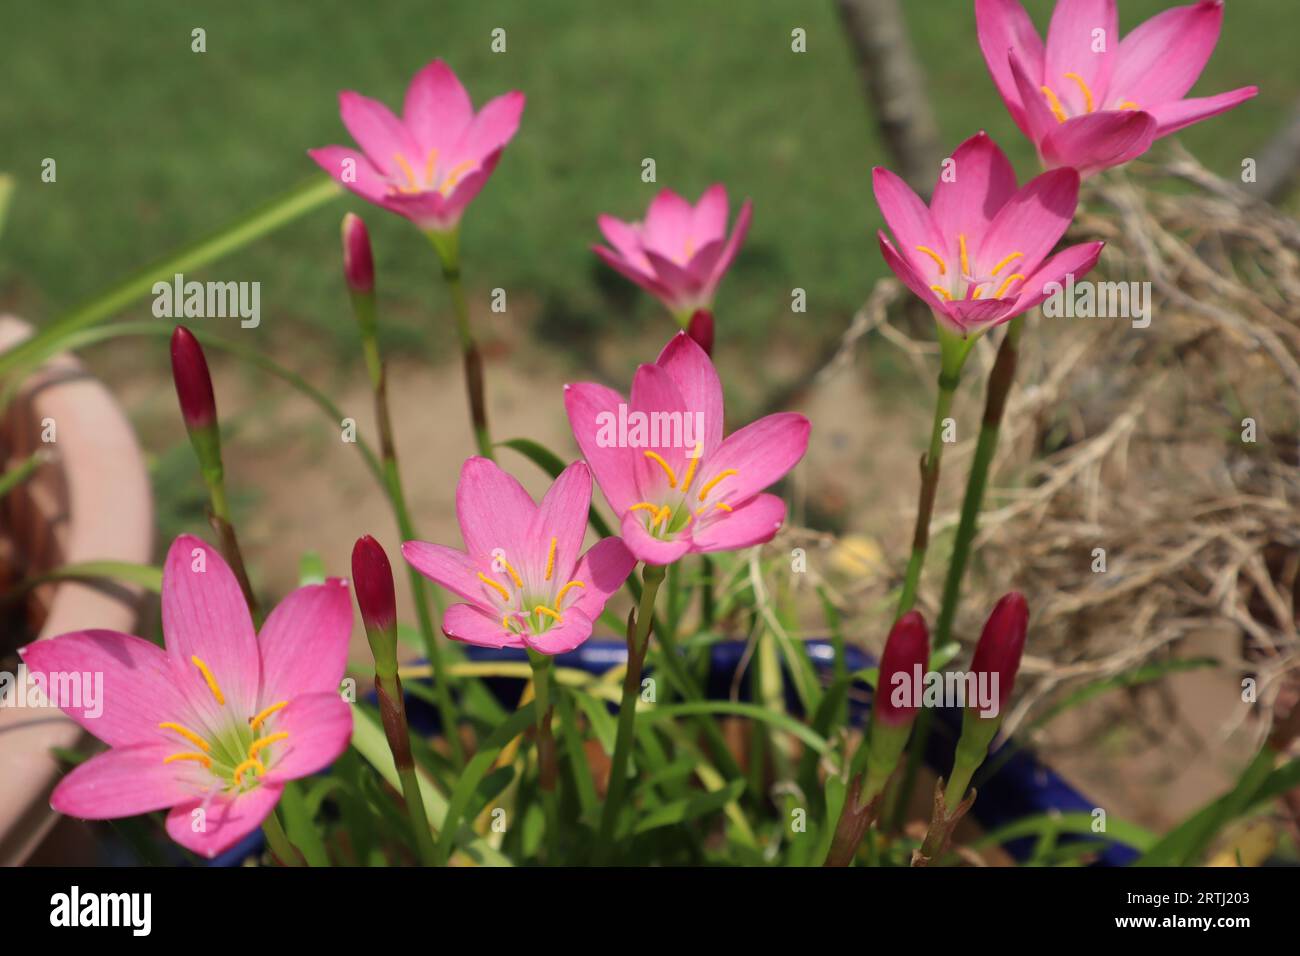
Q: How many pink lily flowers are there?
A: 7